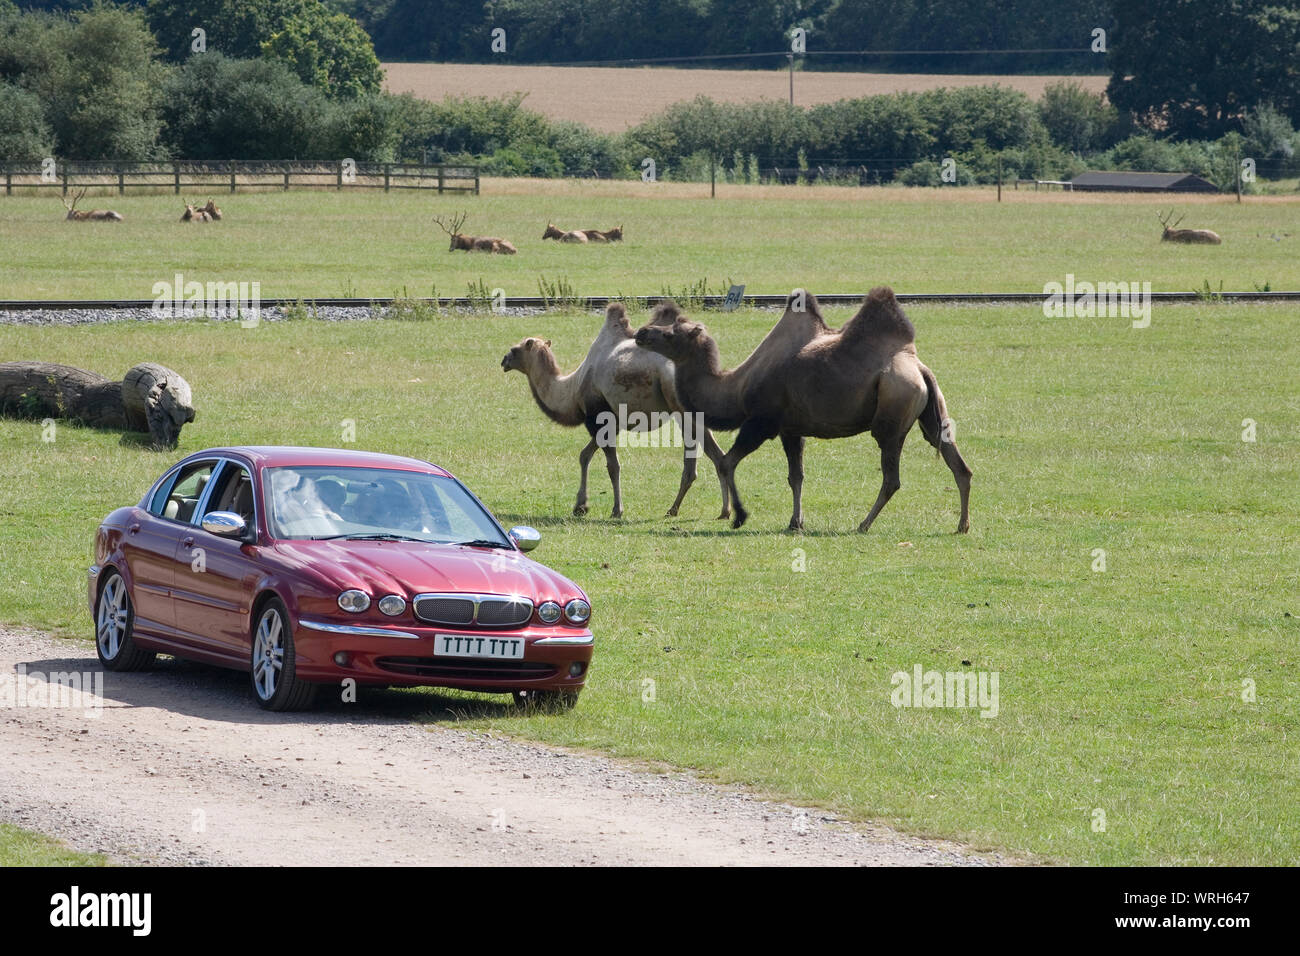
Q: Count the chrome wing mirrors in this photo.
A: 2